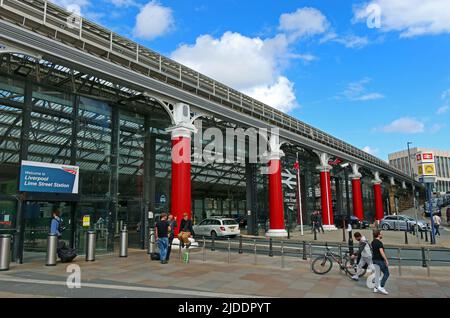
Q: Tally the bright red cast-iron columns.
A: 5